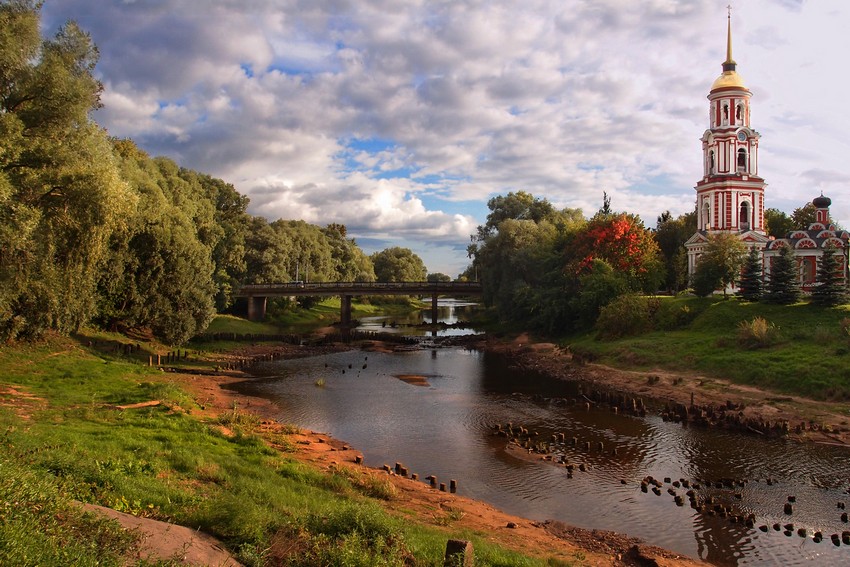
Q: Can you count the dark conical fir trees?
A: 3